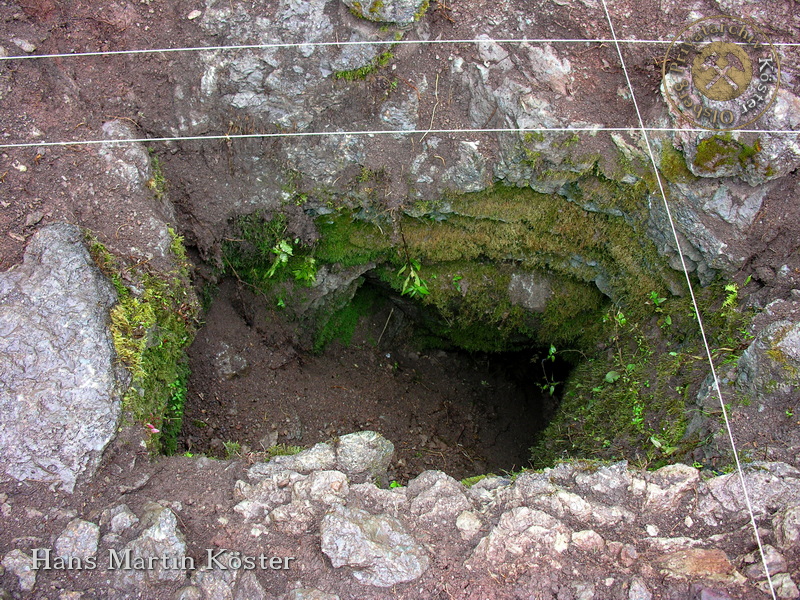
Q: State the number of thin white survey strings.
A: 3